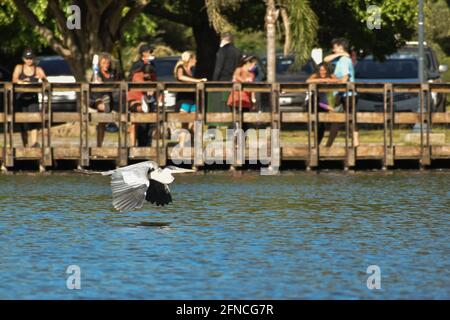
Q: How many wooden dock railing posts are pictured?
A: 12